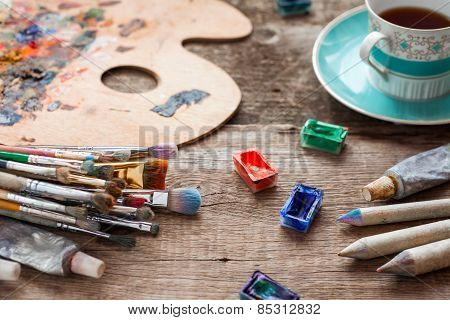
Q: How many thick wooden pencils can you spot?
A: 3